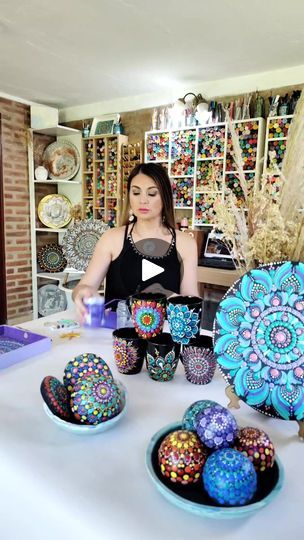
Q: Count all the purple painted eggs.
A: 1